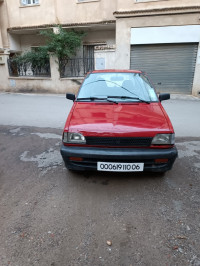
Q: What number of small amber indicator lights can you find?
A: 2